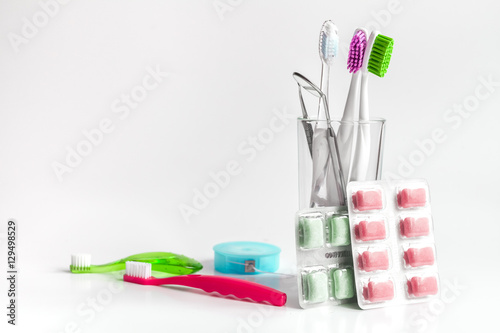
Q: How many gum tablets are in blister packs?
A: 12